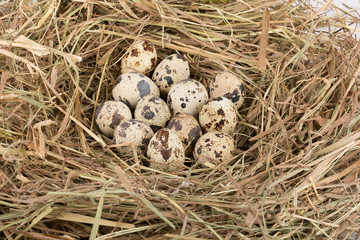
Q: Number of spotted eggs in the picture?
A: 12